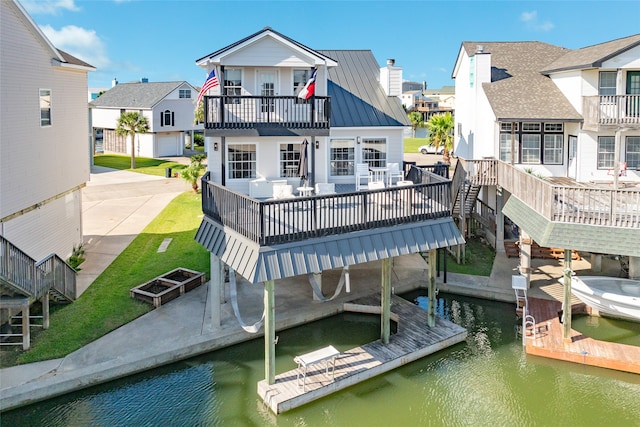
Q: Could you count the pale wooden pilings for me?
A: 4